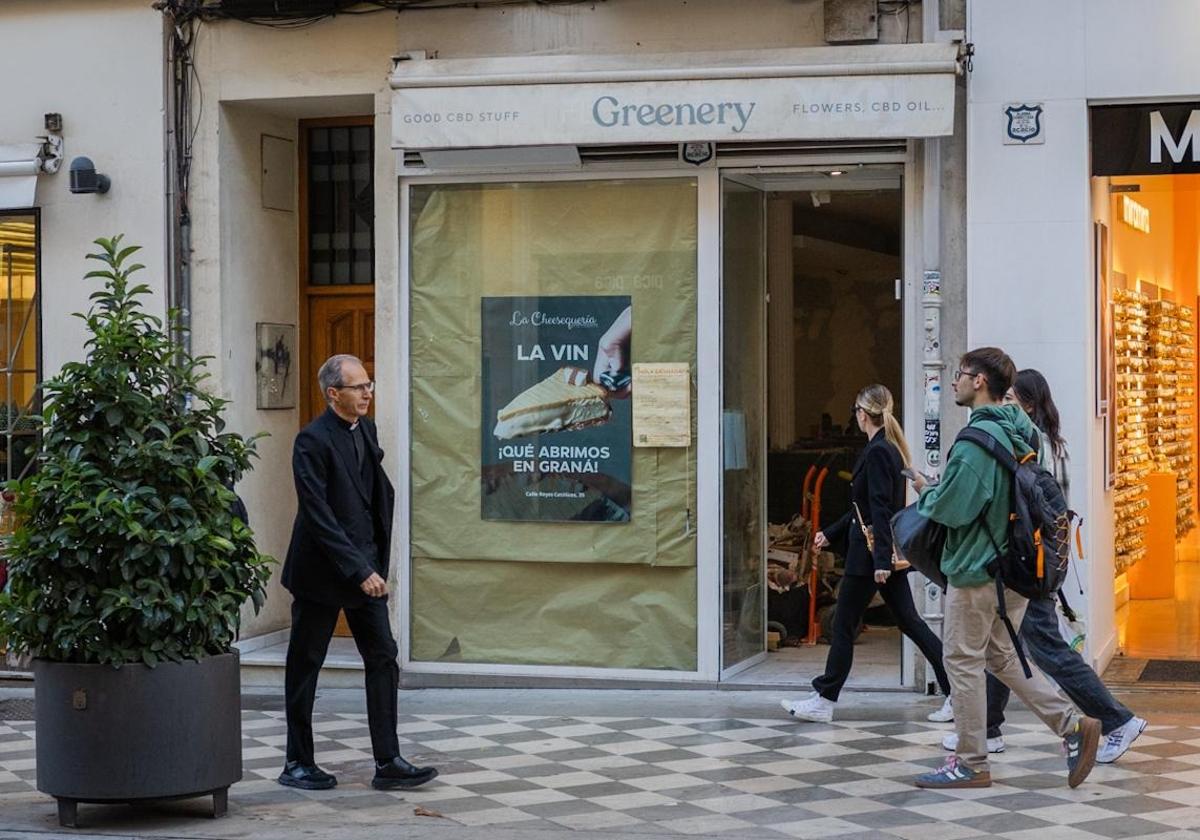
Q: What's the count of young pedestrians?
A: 3